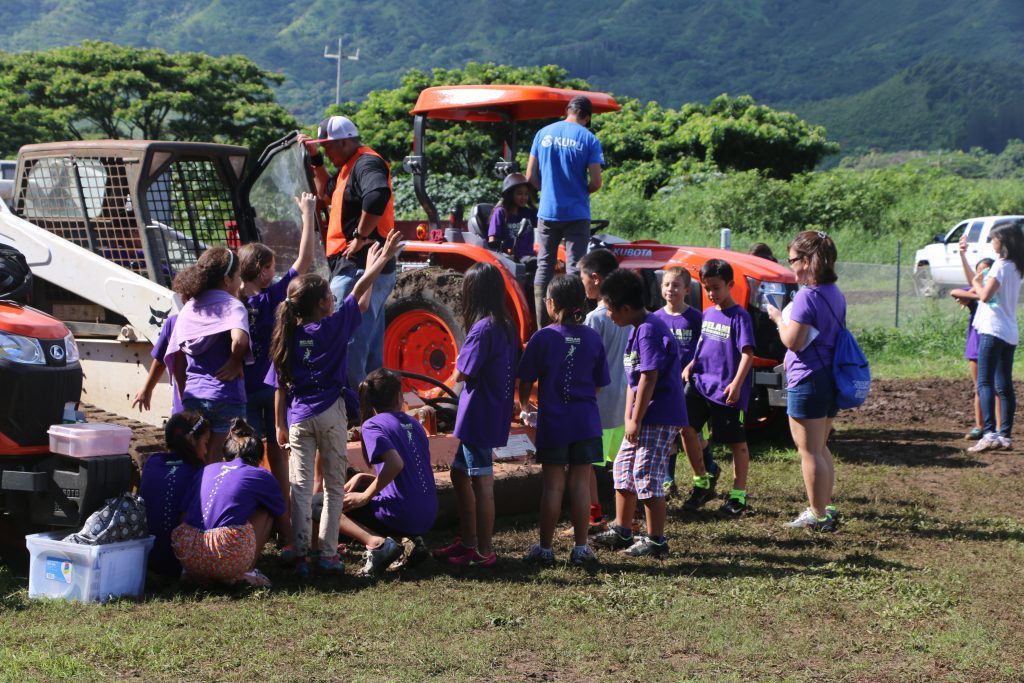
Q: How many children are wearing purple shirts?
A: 14